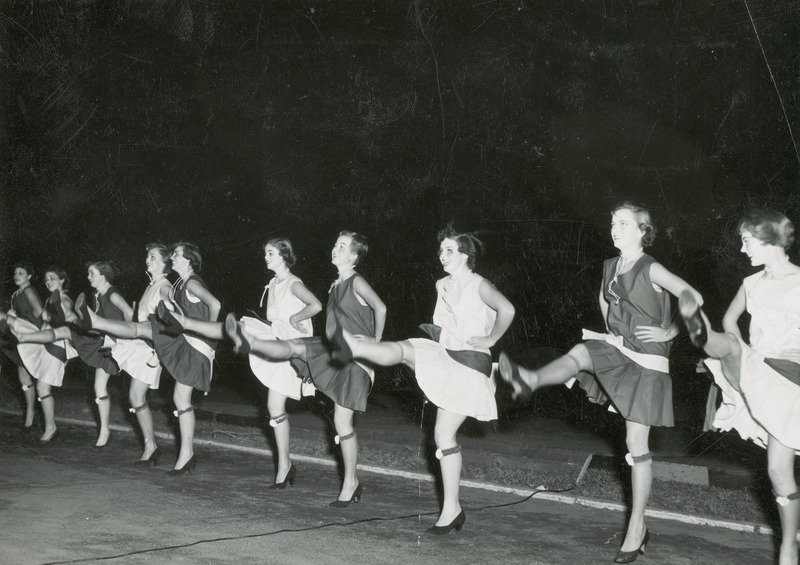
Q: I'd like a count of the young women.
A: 10